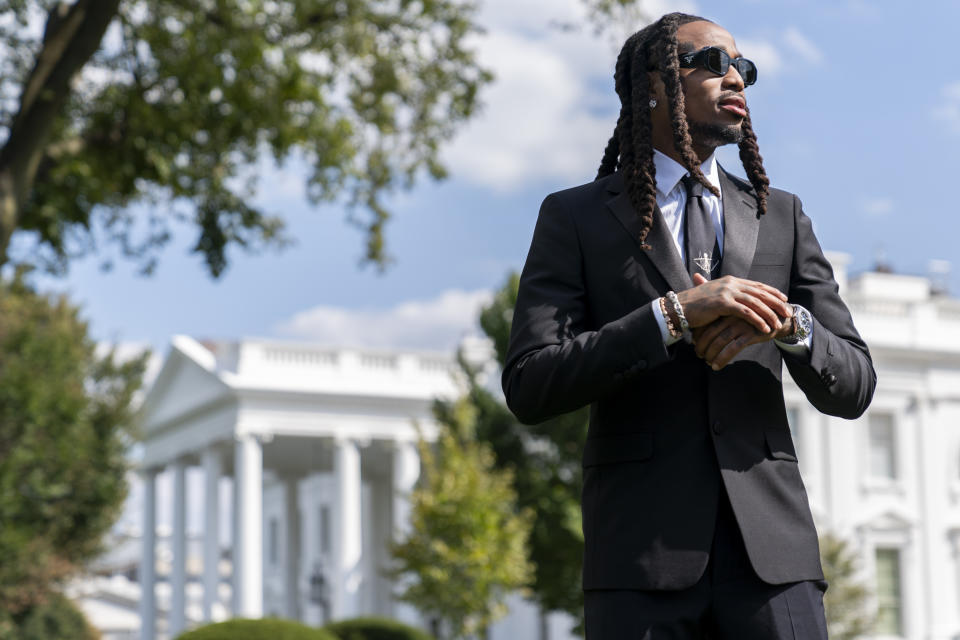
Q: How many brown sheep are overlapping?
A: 0